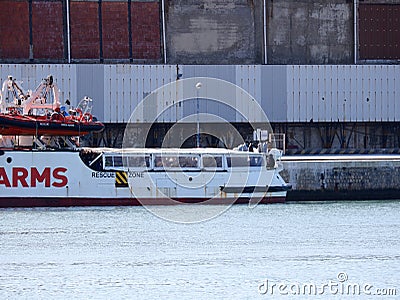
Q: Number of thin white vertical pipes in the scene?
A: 4